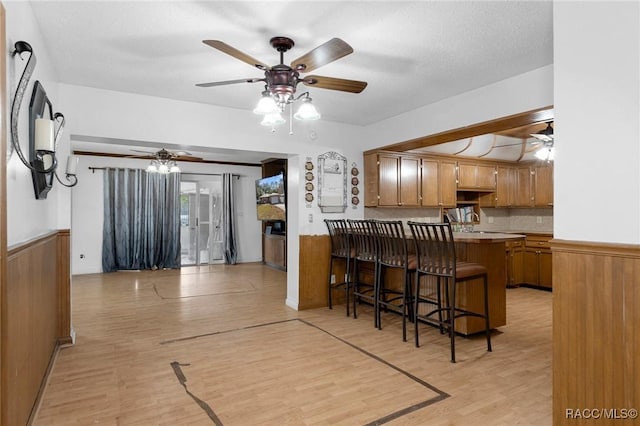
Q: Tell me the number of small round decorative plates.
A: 8